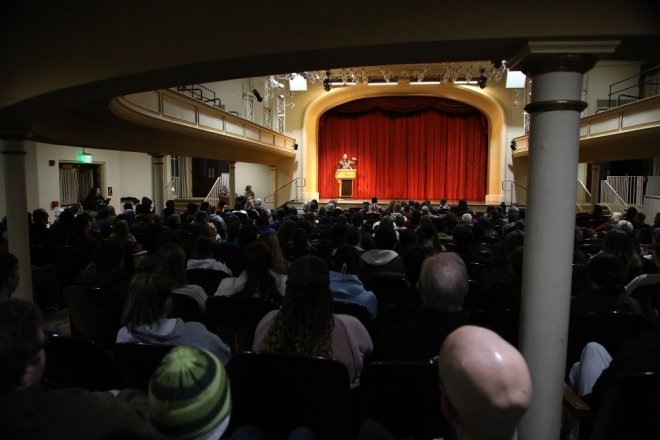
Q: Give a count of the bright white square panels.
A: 2